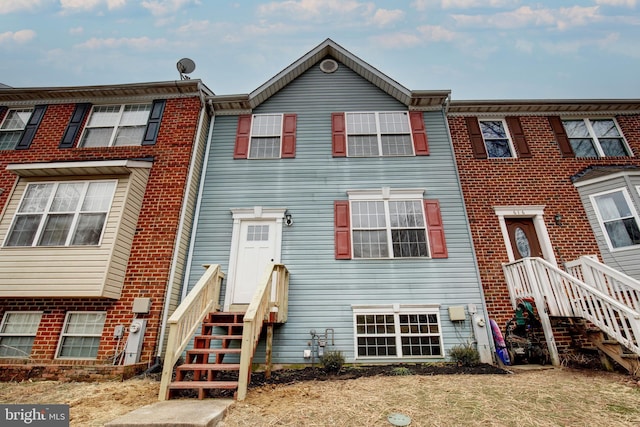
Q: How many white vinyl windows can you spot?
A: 12